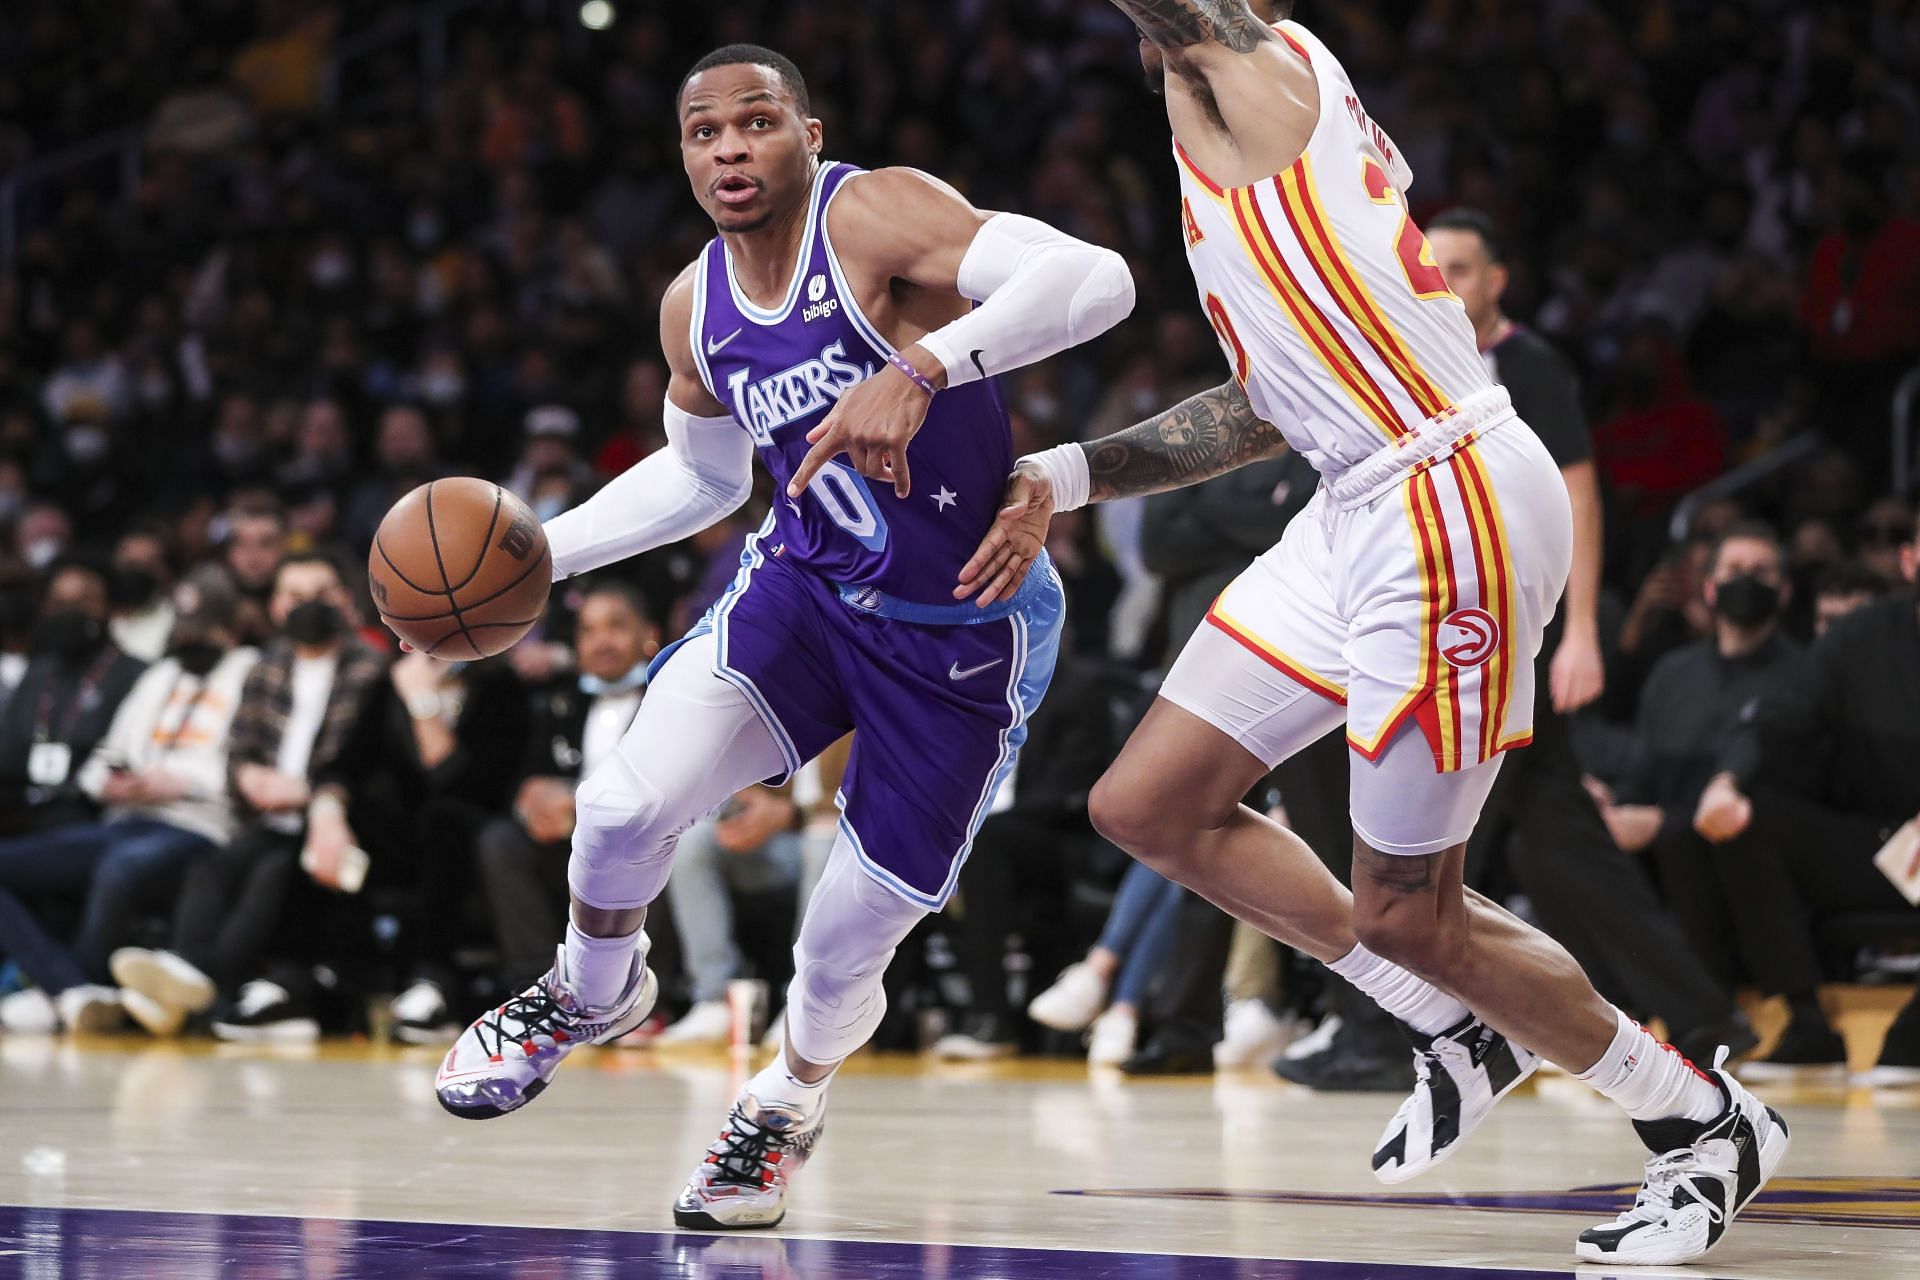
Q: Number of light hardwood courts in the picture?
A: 1